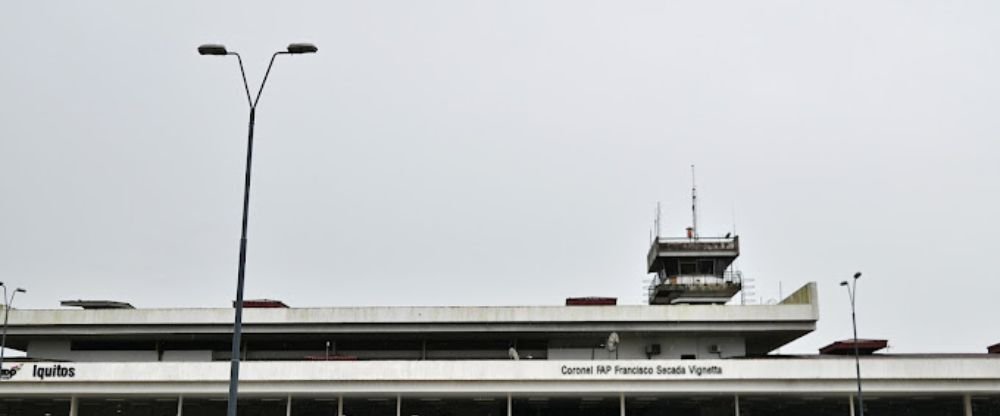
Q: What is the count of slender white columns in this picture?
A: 10